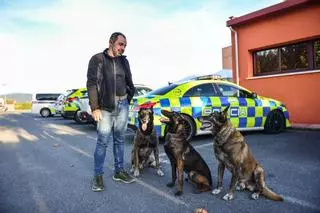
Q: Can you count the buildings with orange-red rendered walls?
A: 1